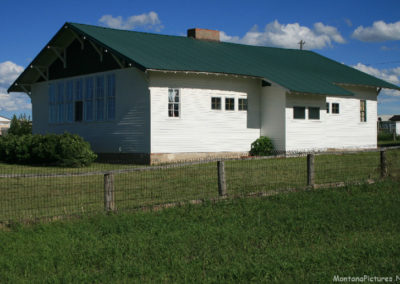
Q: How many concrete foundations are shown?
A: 1